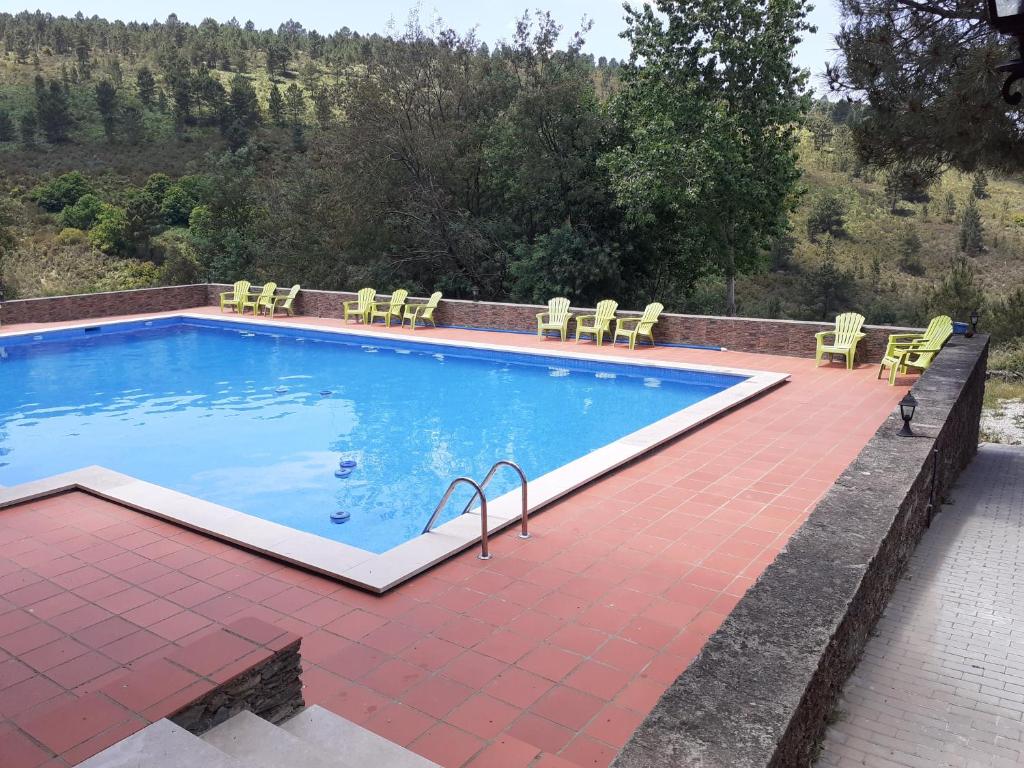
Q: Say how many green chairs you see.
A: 12